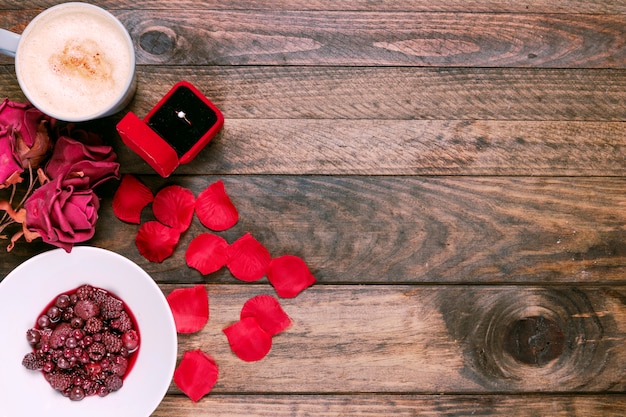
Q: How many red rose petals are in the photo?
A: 11